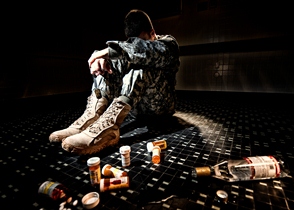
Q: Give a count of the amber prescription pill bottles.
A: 7